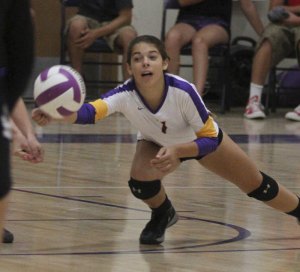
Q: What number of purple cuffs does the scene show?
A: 2